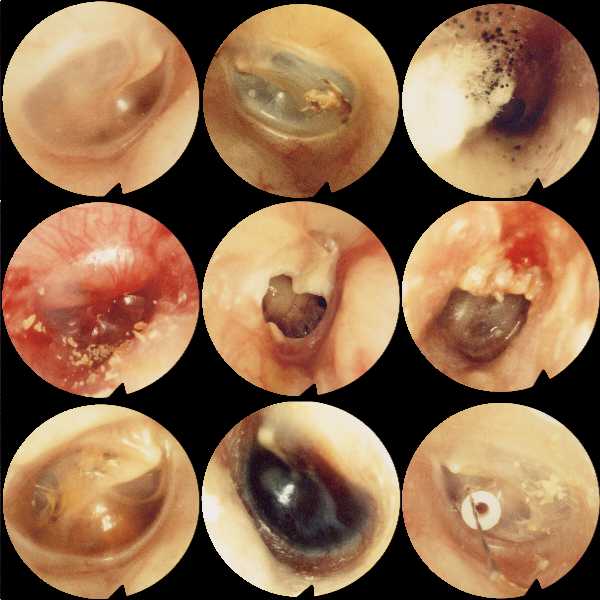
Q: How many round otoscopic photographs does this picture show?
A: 9